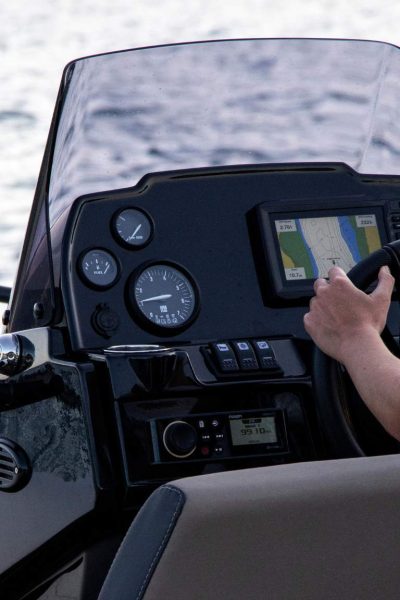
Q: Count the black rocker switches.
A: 3